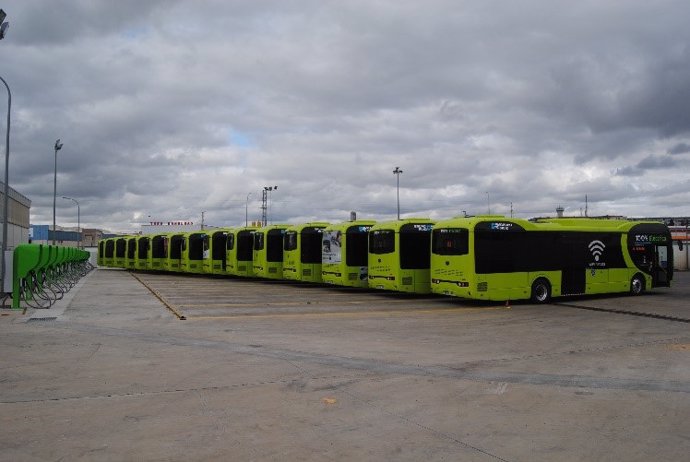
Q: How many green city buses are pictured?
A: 15